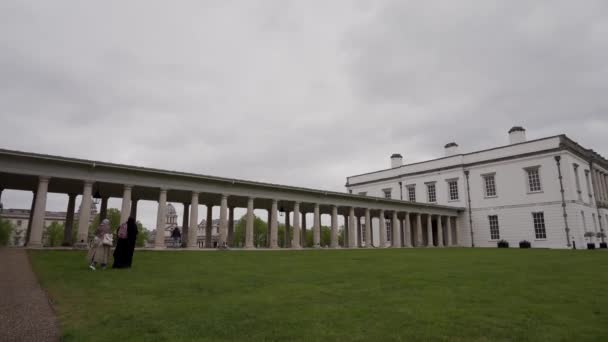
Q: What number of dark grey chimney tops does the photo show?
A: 3